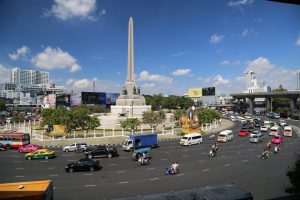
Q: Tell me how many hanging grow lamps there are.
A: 0